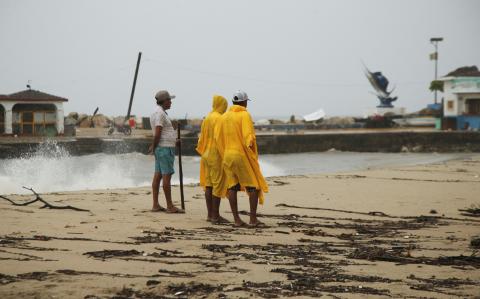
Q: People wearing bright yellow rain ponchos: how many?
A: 2